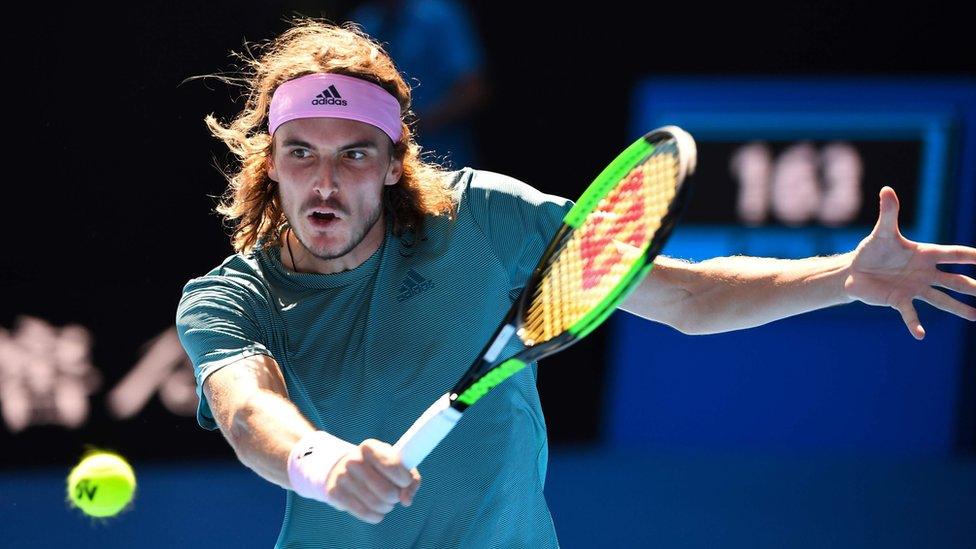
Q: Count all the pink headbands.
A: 1